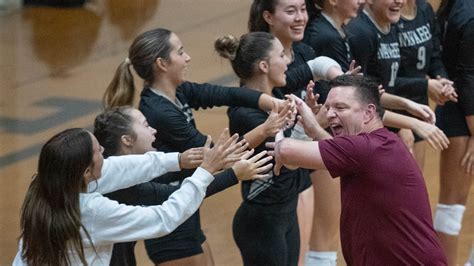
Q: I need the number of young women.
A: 9